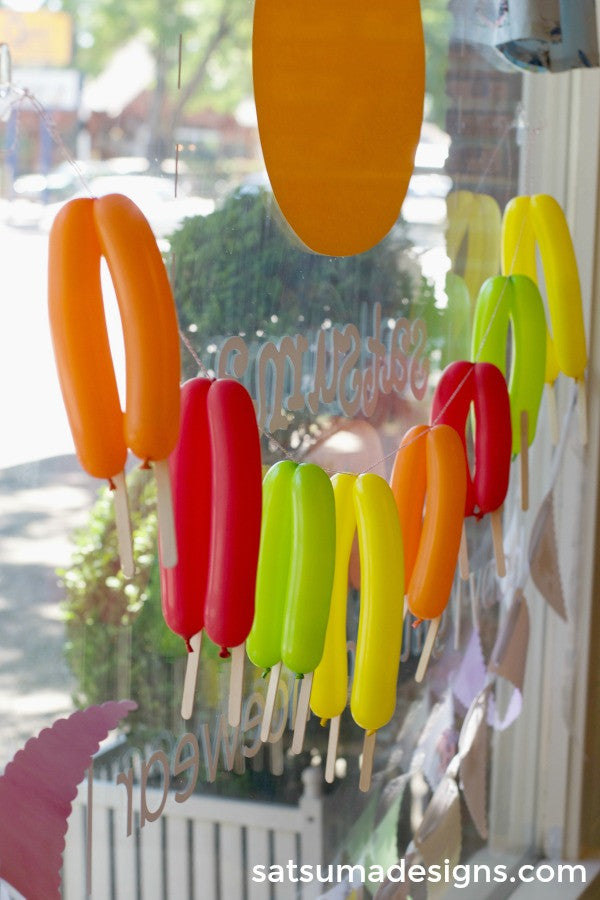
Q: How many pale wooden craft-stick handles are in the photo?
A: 15